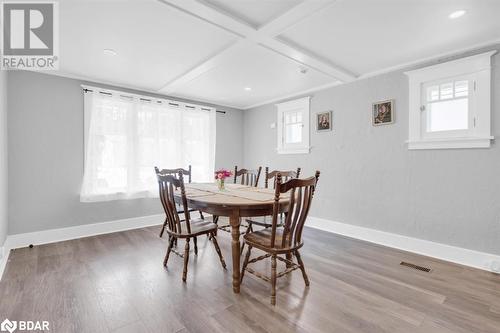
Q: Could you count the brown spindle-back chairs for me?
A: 5